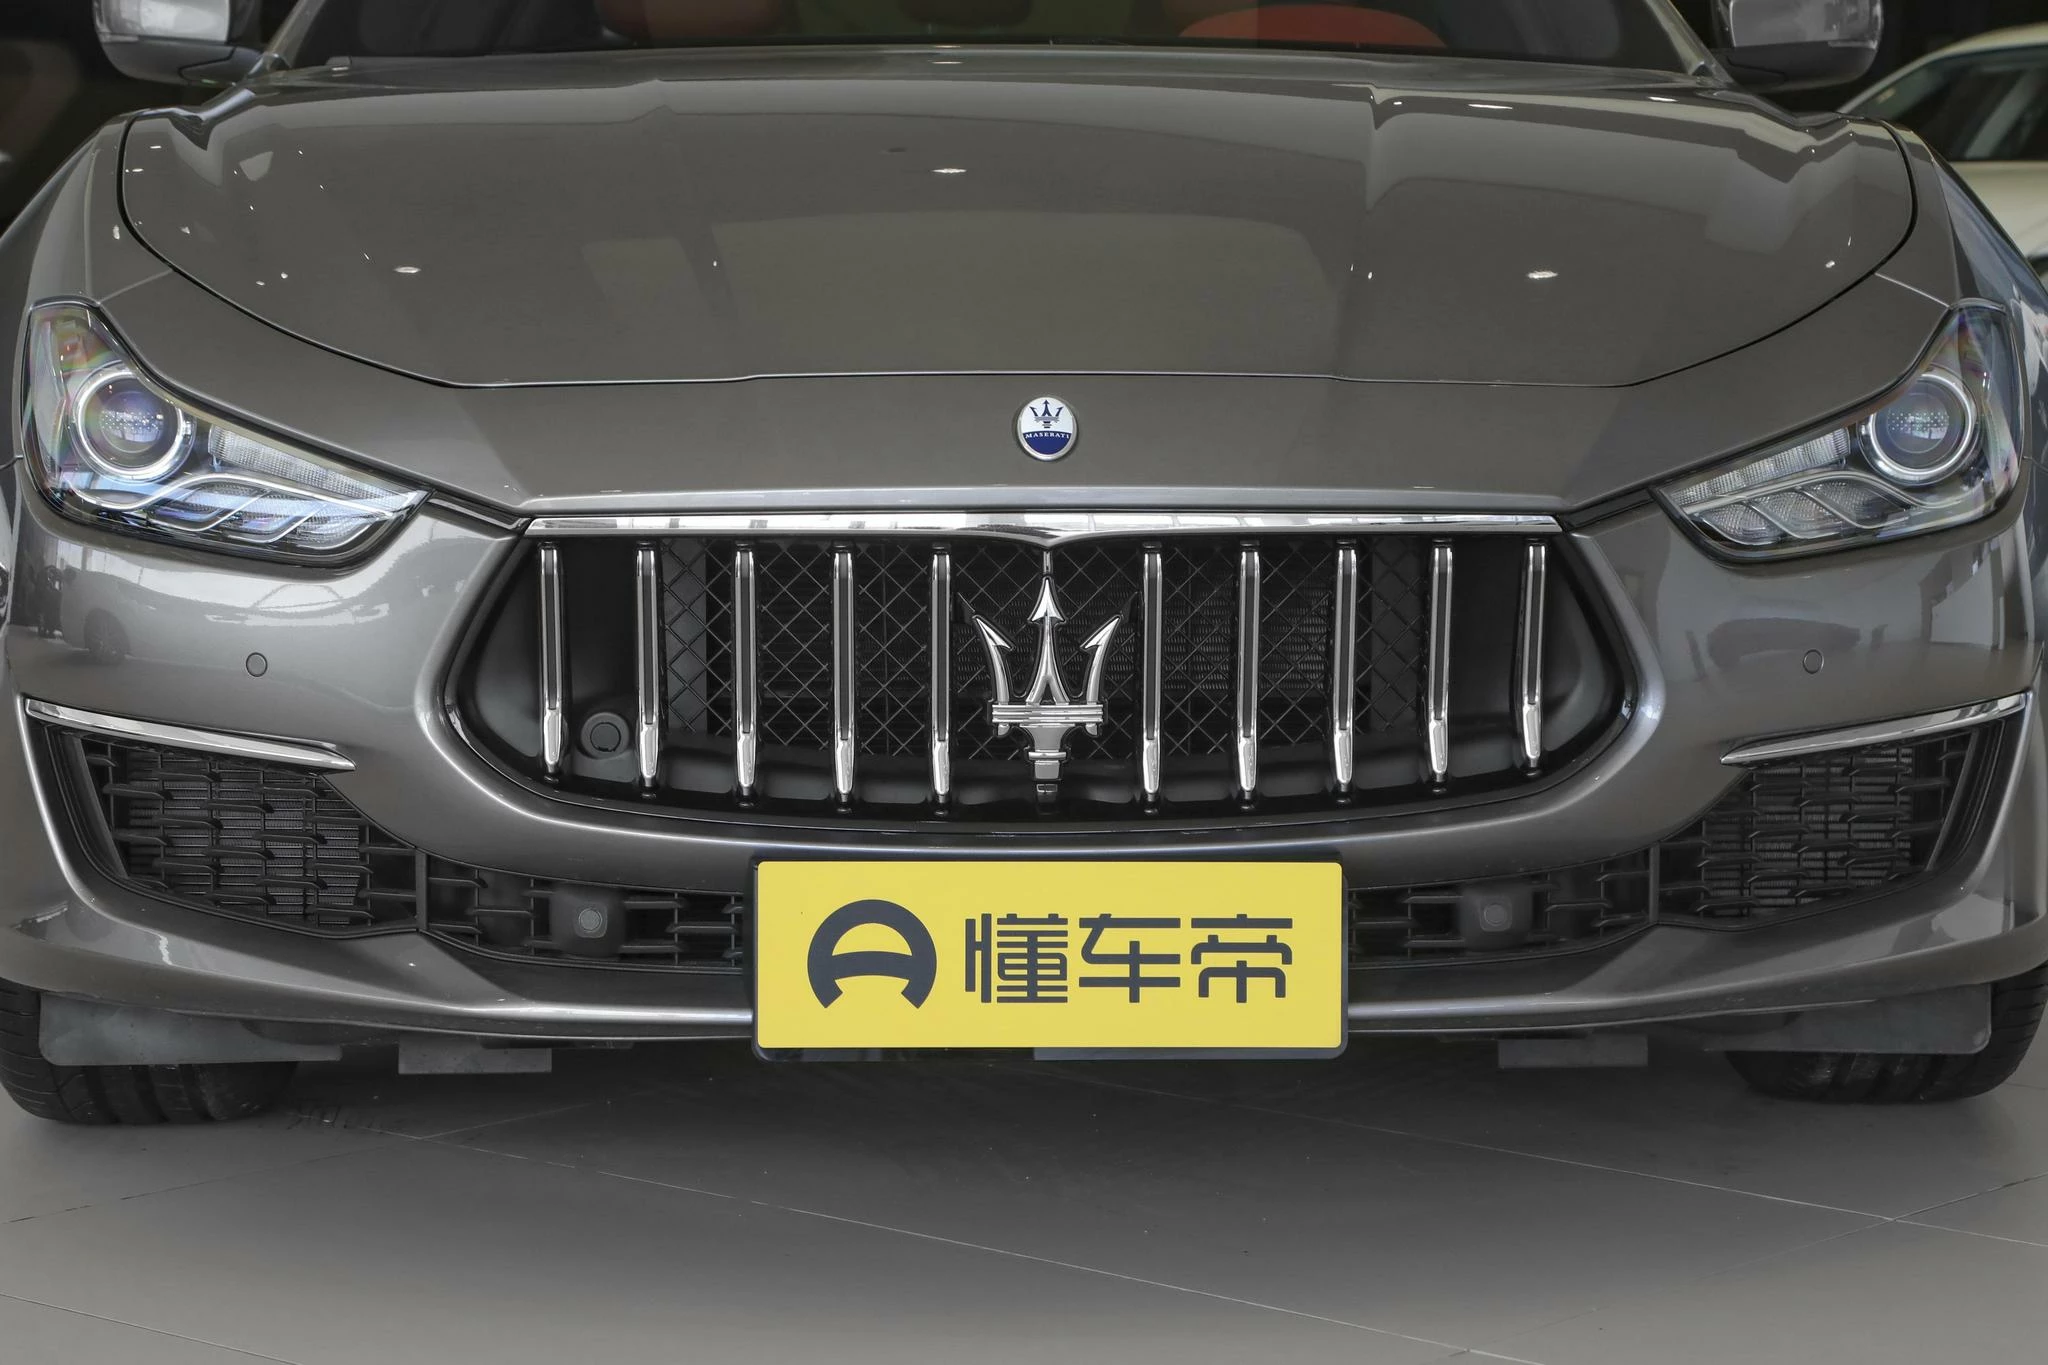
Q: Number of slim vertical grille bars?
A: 10